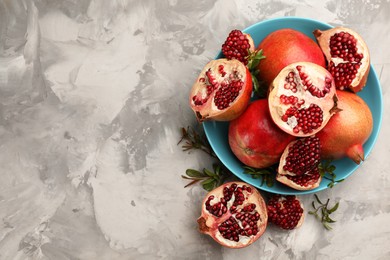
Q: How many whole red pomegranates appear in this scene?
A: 3